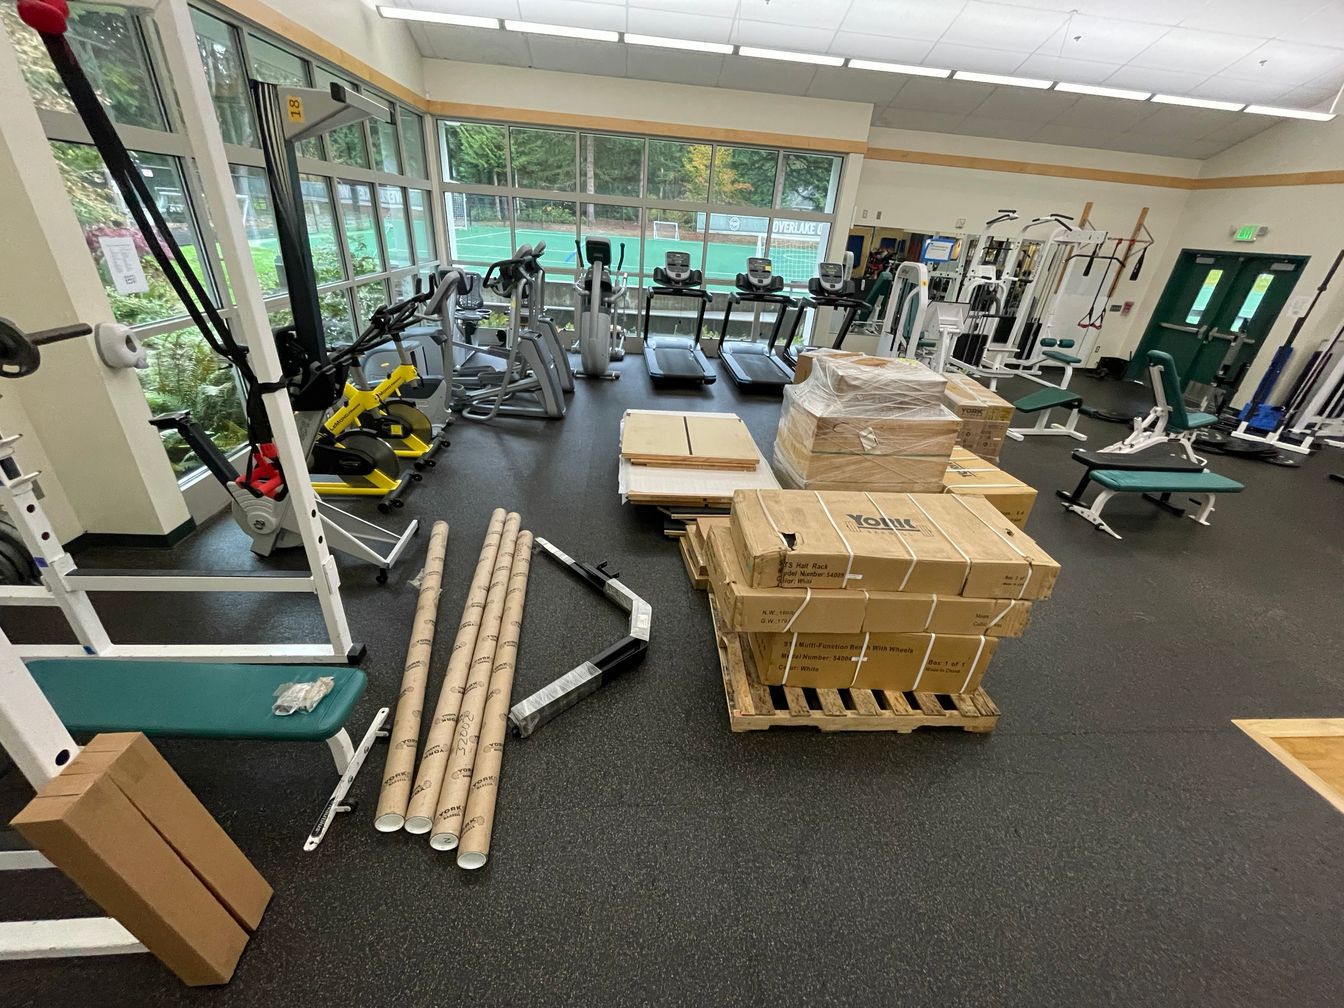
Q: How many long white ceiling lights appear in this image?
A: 9